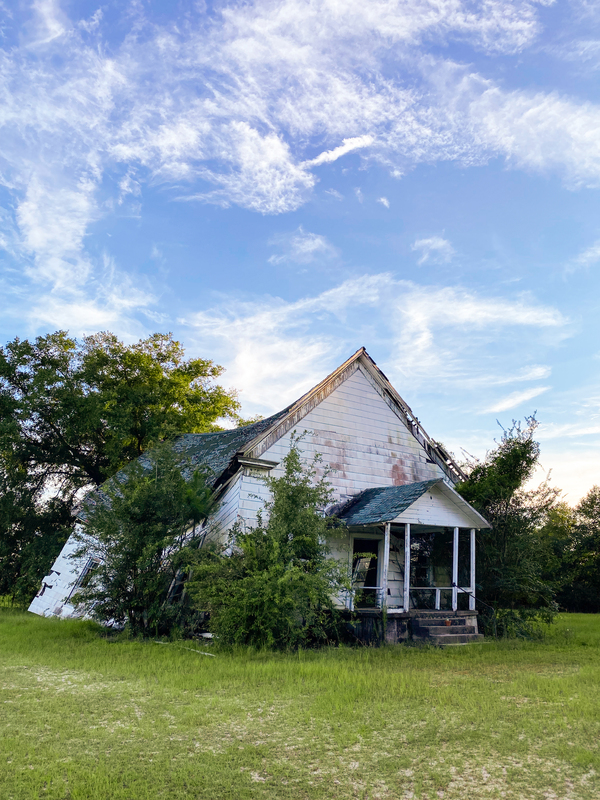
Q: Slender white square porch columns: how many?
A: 4